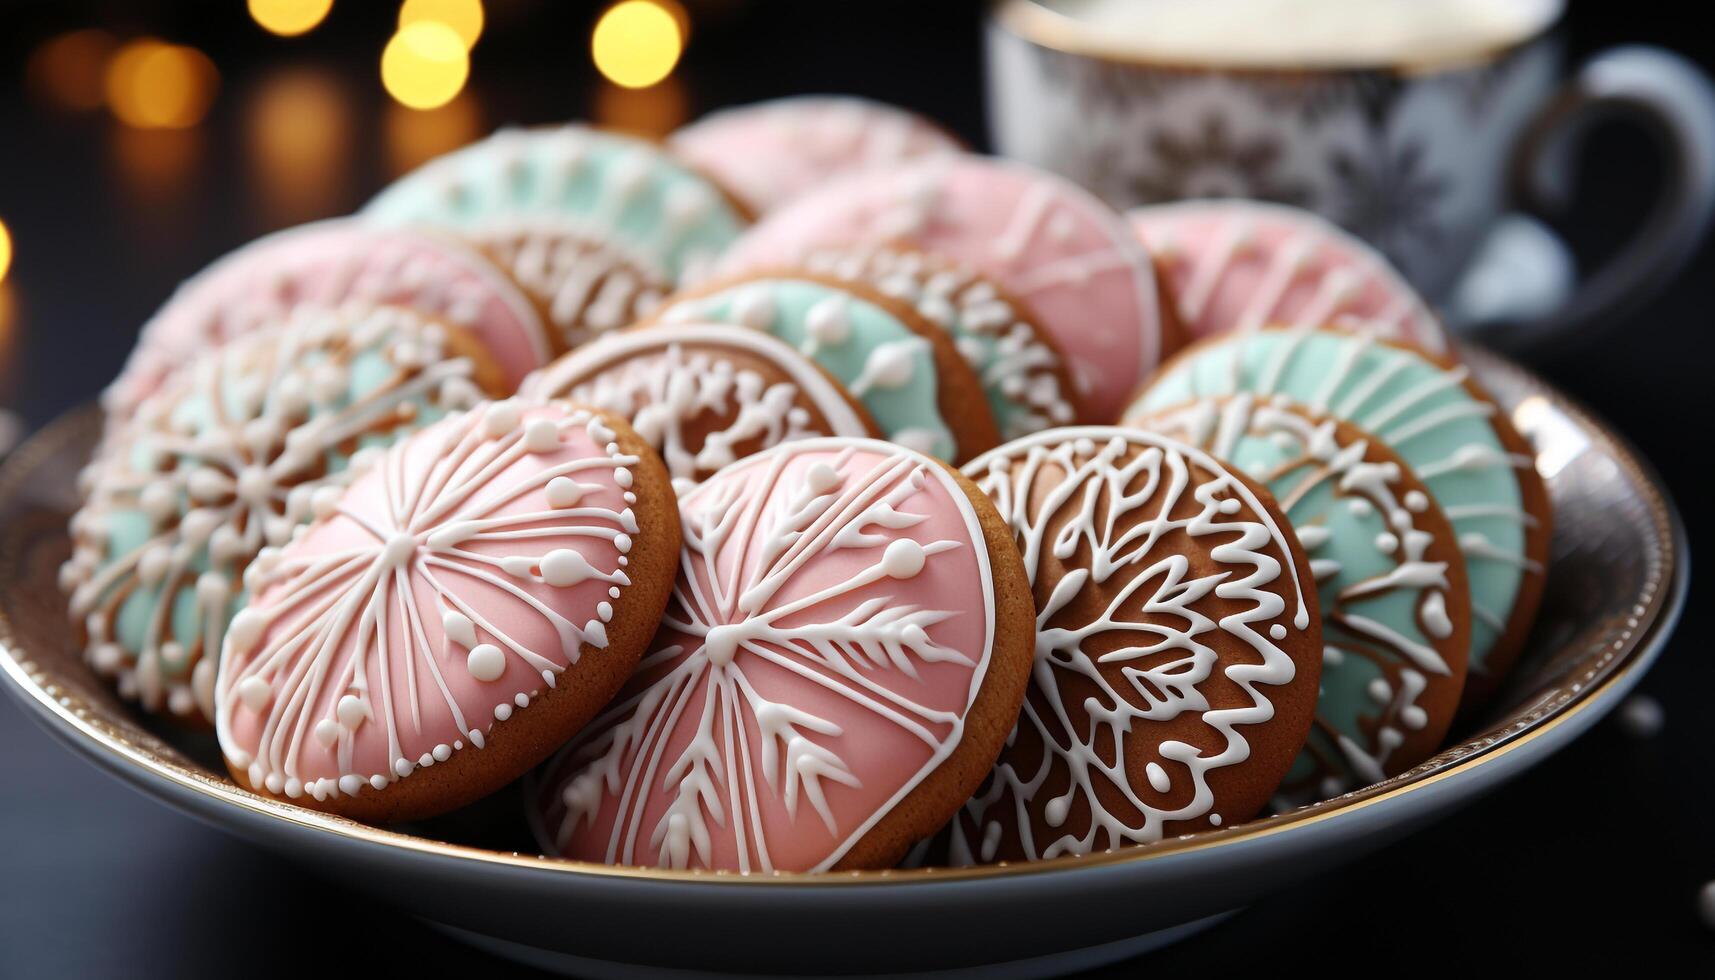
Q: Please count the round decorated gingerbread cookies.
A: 15